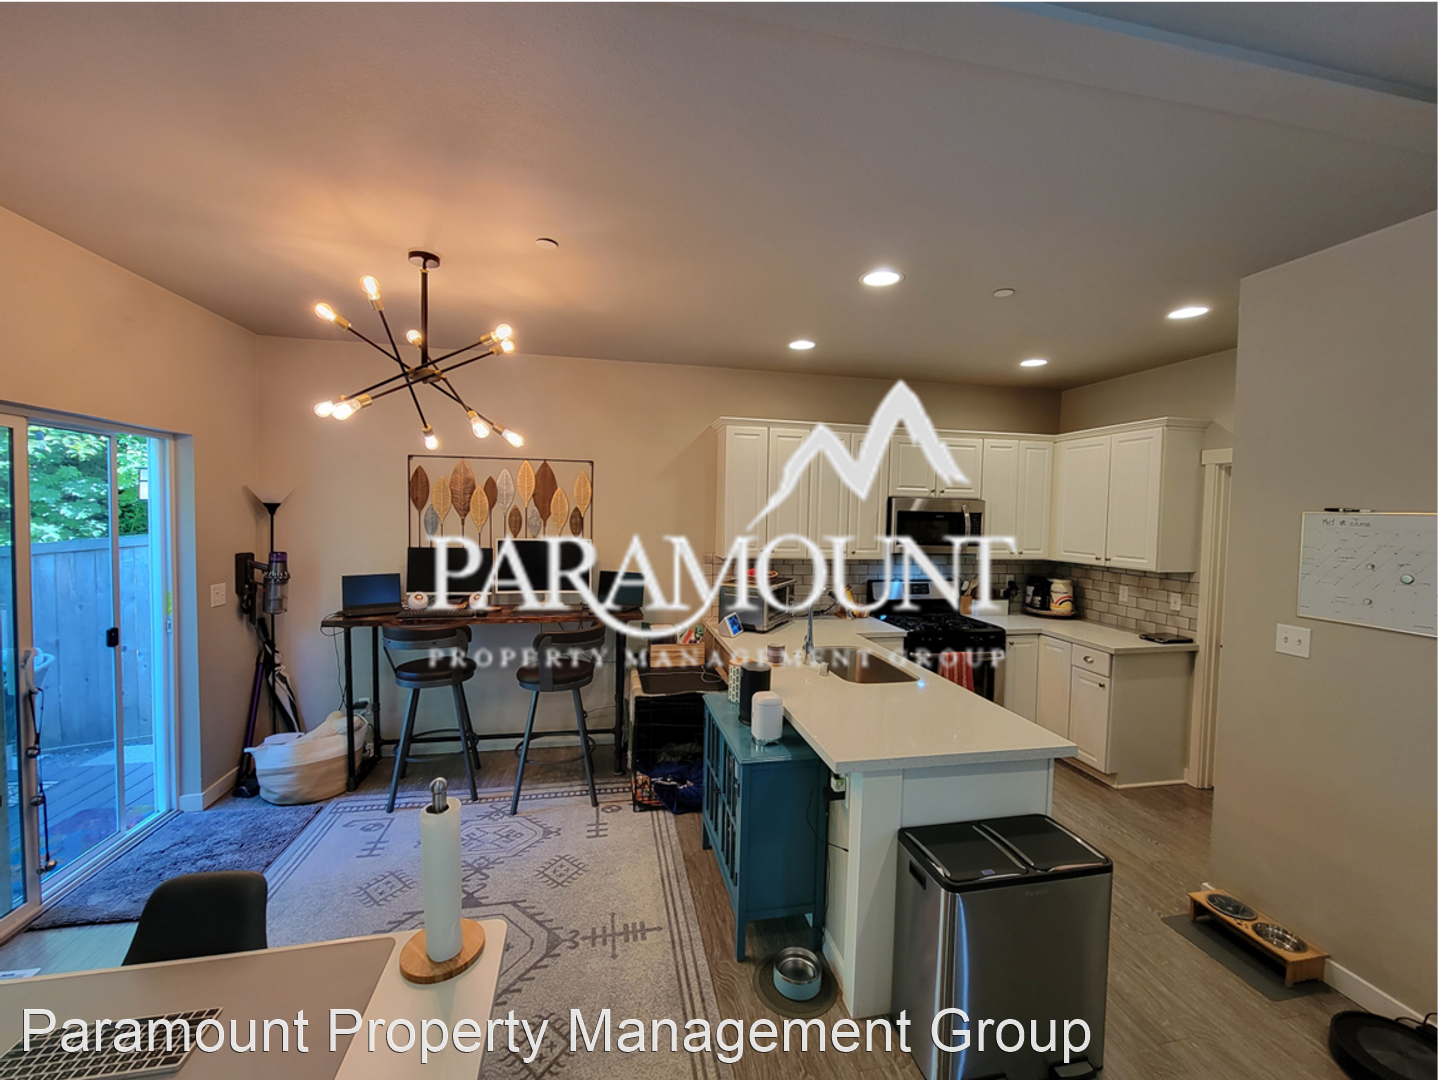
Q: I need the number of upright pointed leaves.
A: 14